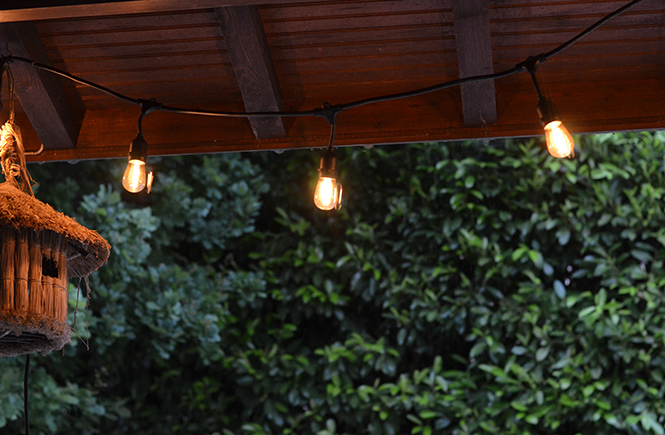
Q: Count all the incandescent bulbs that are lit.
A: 3